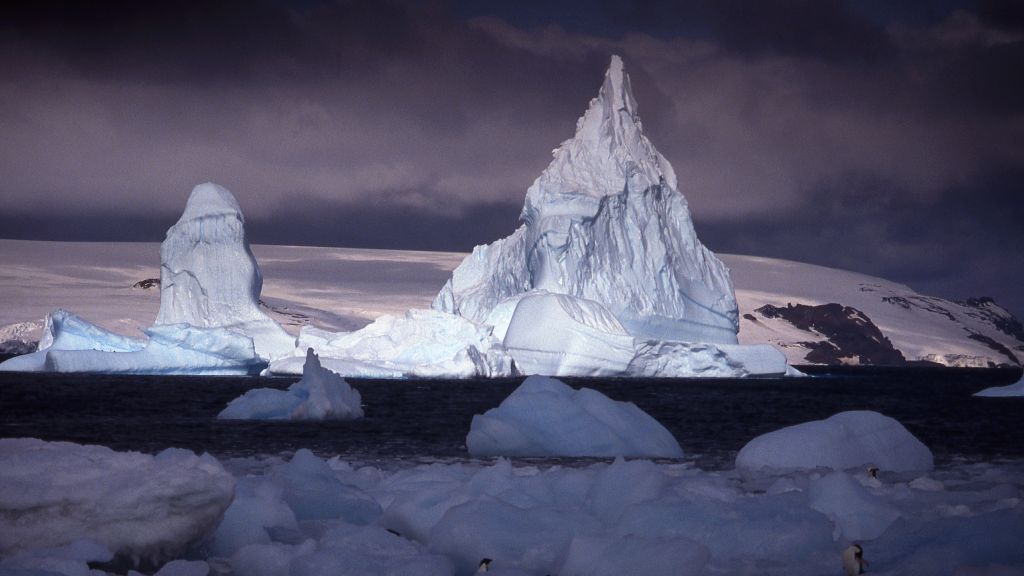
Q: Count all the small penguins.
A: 3